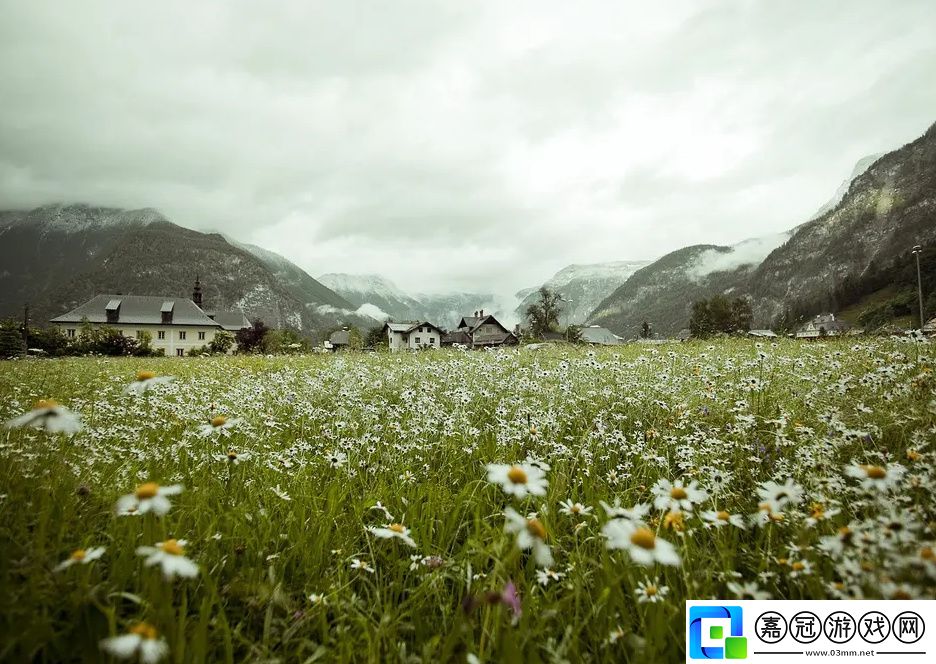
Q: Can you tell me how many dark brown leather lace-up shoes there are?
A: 0